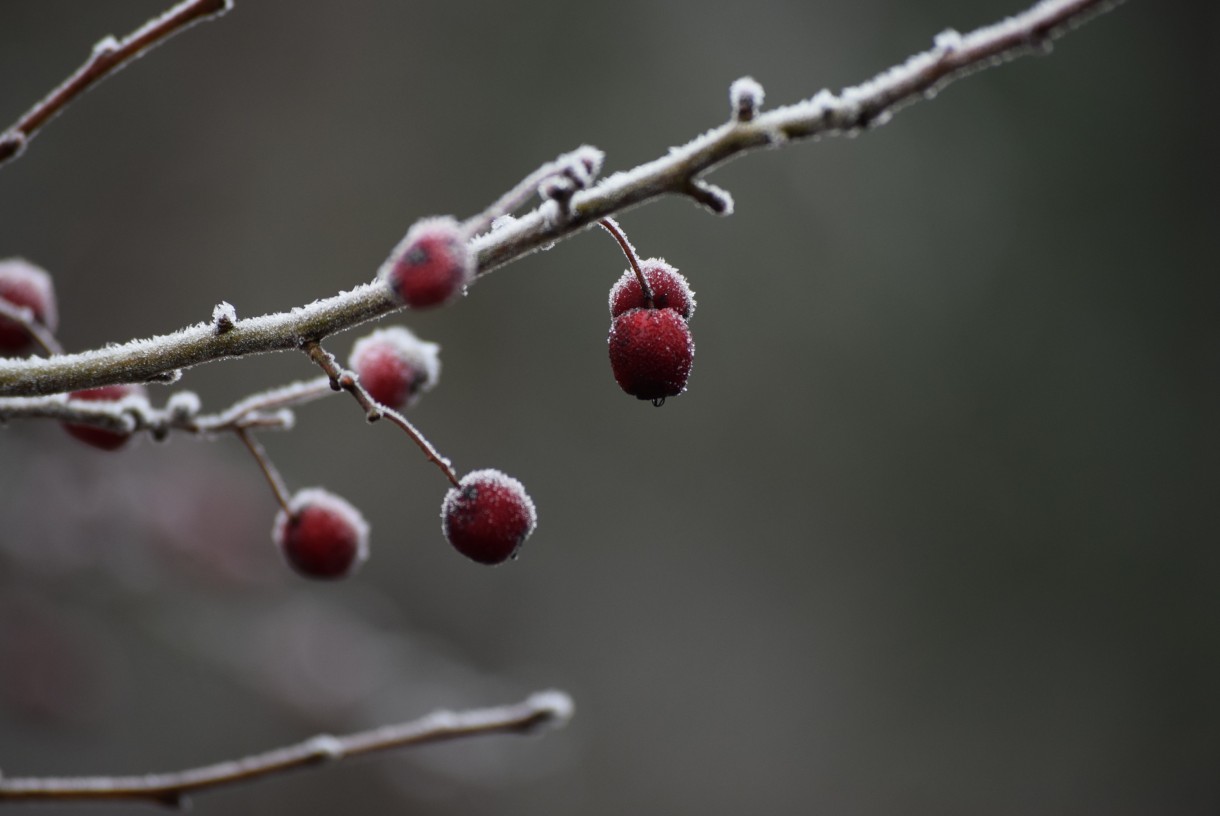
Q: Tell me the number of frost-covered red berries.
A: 8